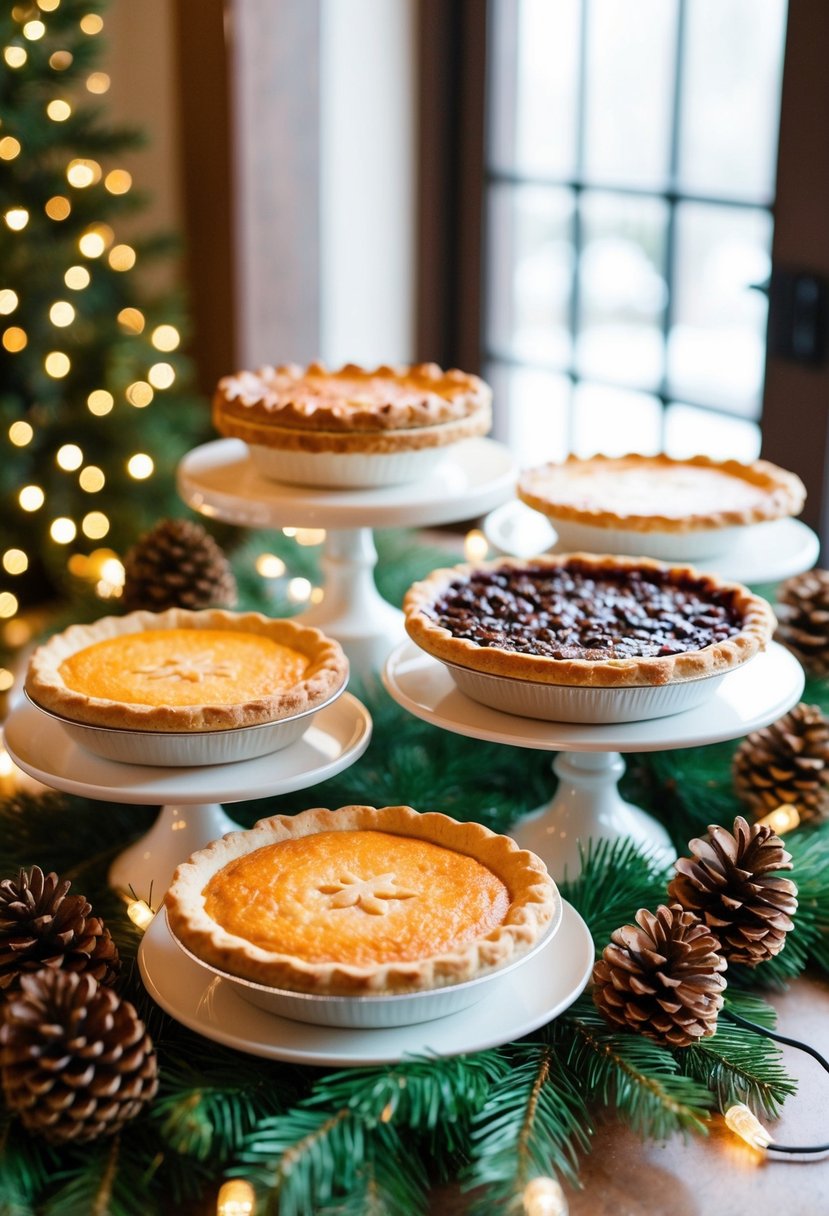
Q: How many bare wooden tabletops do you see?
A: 1